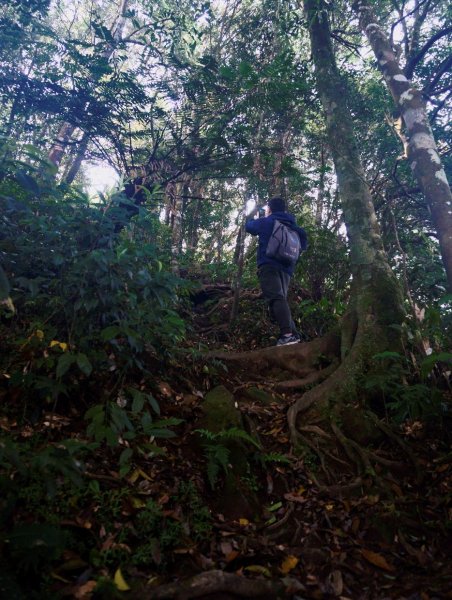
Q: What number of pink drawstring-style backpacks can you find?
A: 0